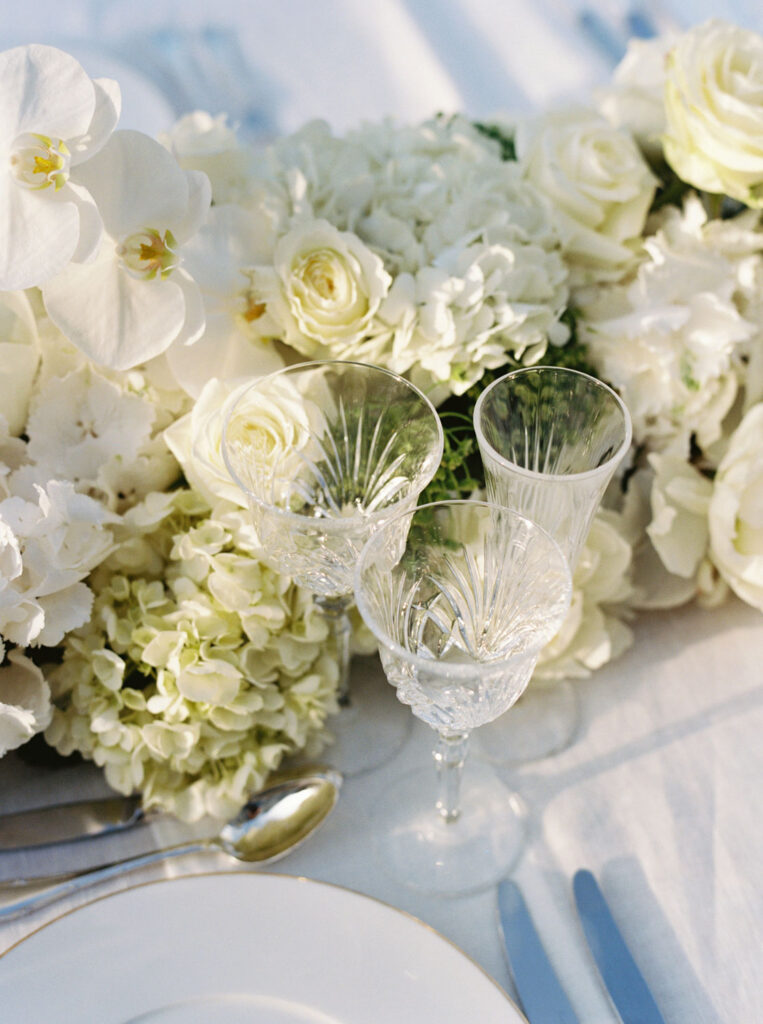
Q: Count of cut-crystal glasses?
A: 3